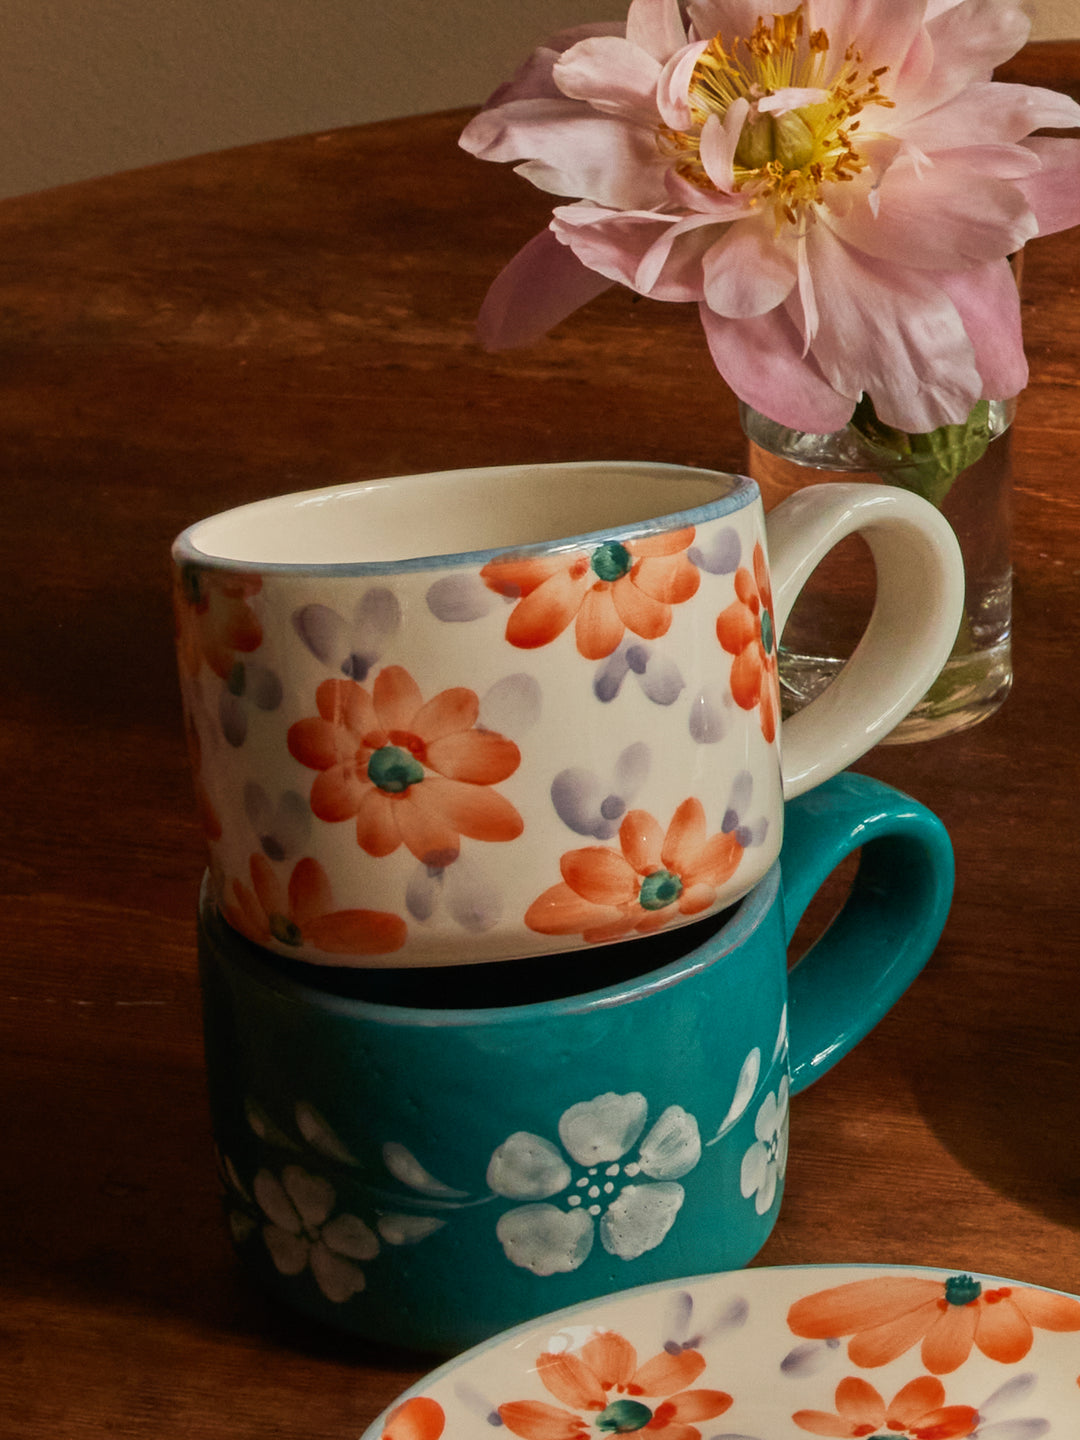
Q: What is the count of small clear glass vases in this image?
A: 1